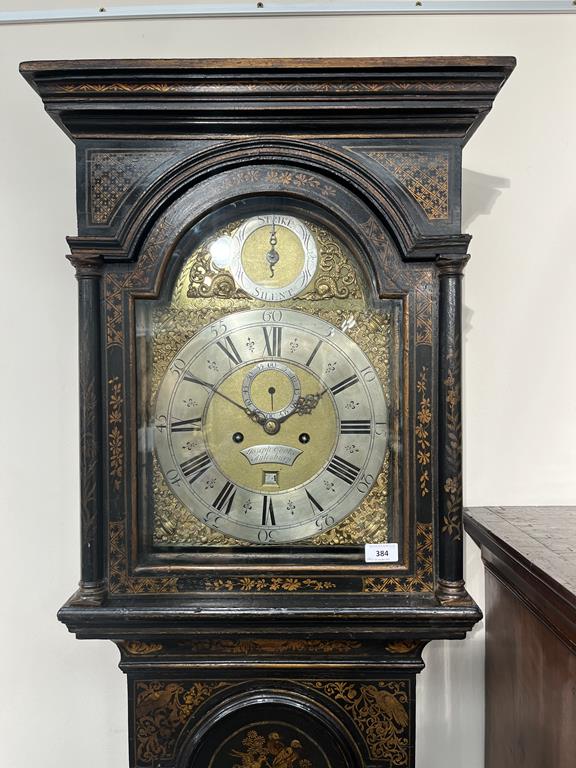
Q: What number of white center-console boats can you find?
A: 0